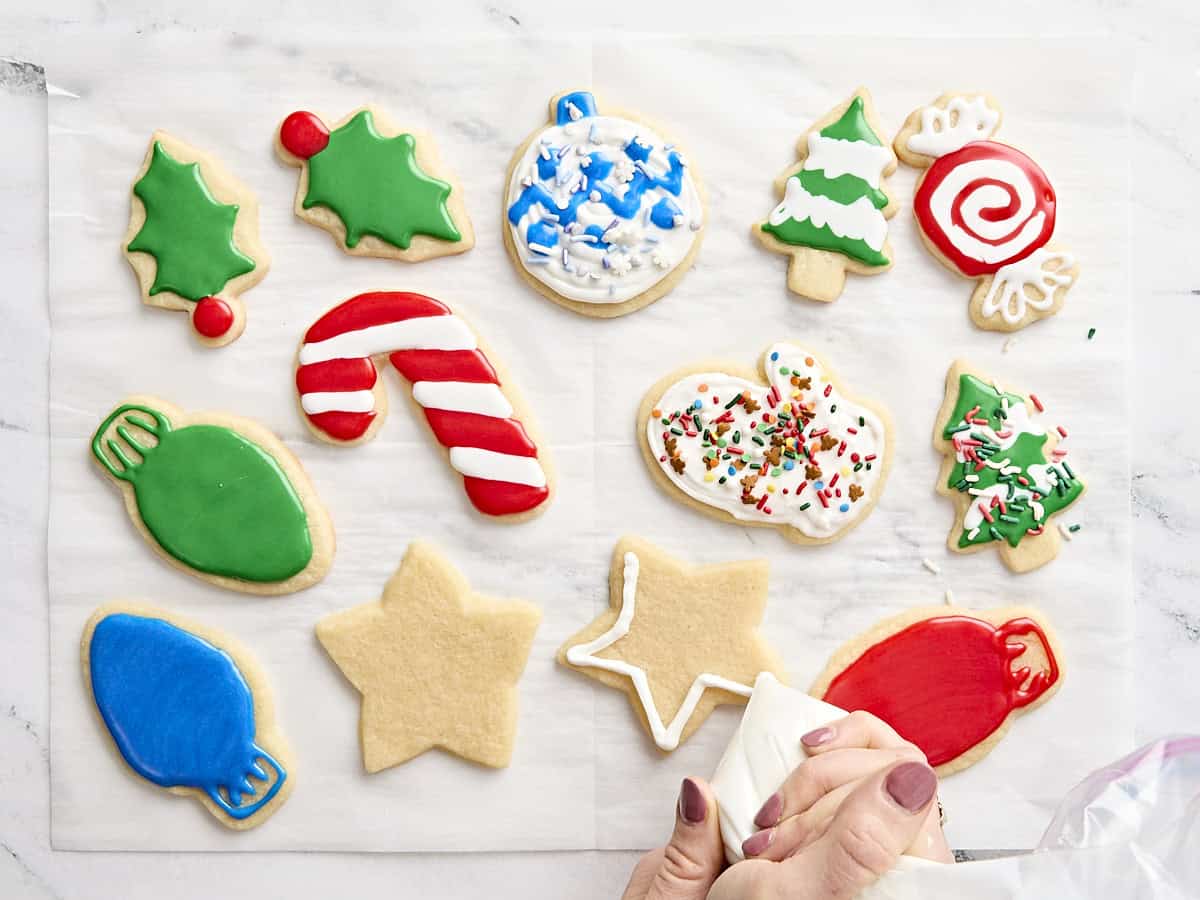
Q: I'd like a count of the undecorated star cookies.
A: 1